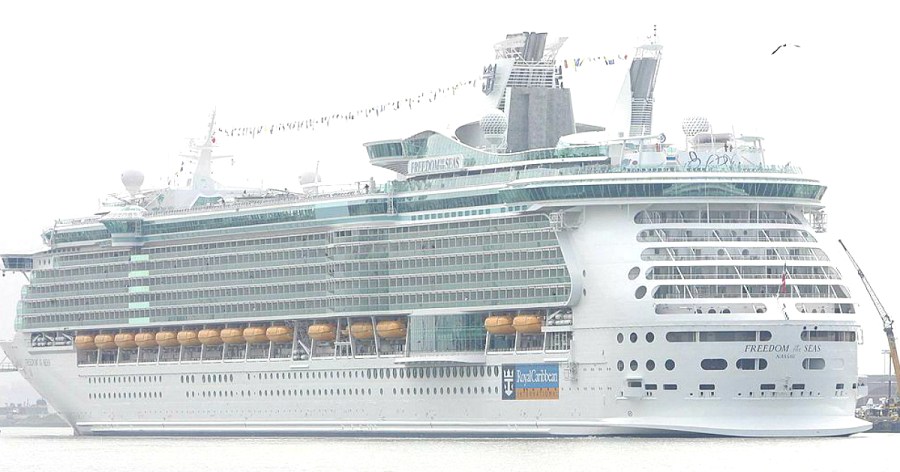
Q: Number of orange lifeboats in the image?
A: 15